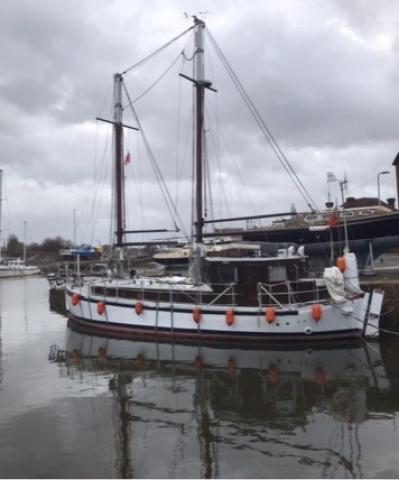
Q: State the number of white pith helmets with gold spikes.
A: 0